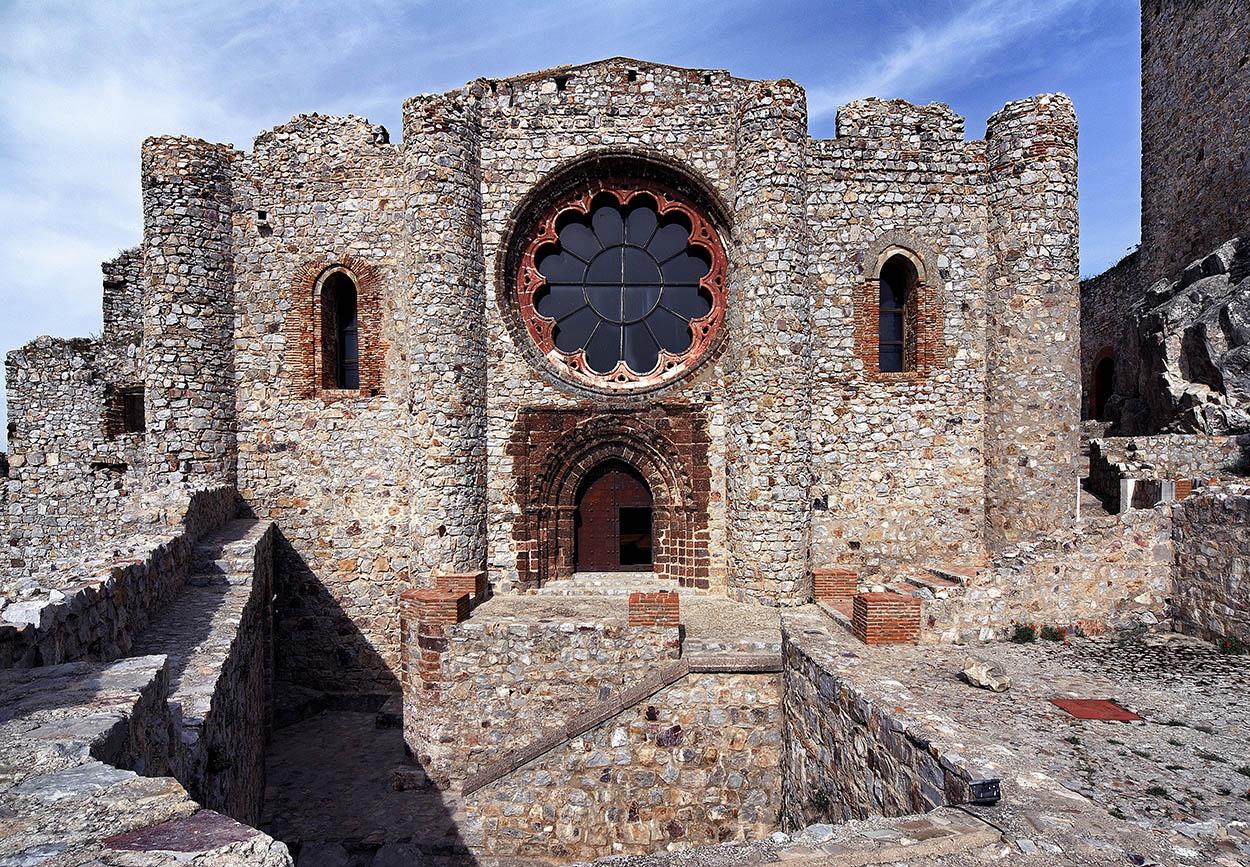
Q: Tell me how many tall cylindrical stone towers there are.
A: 4